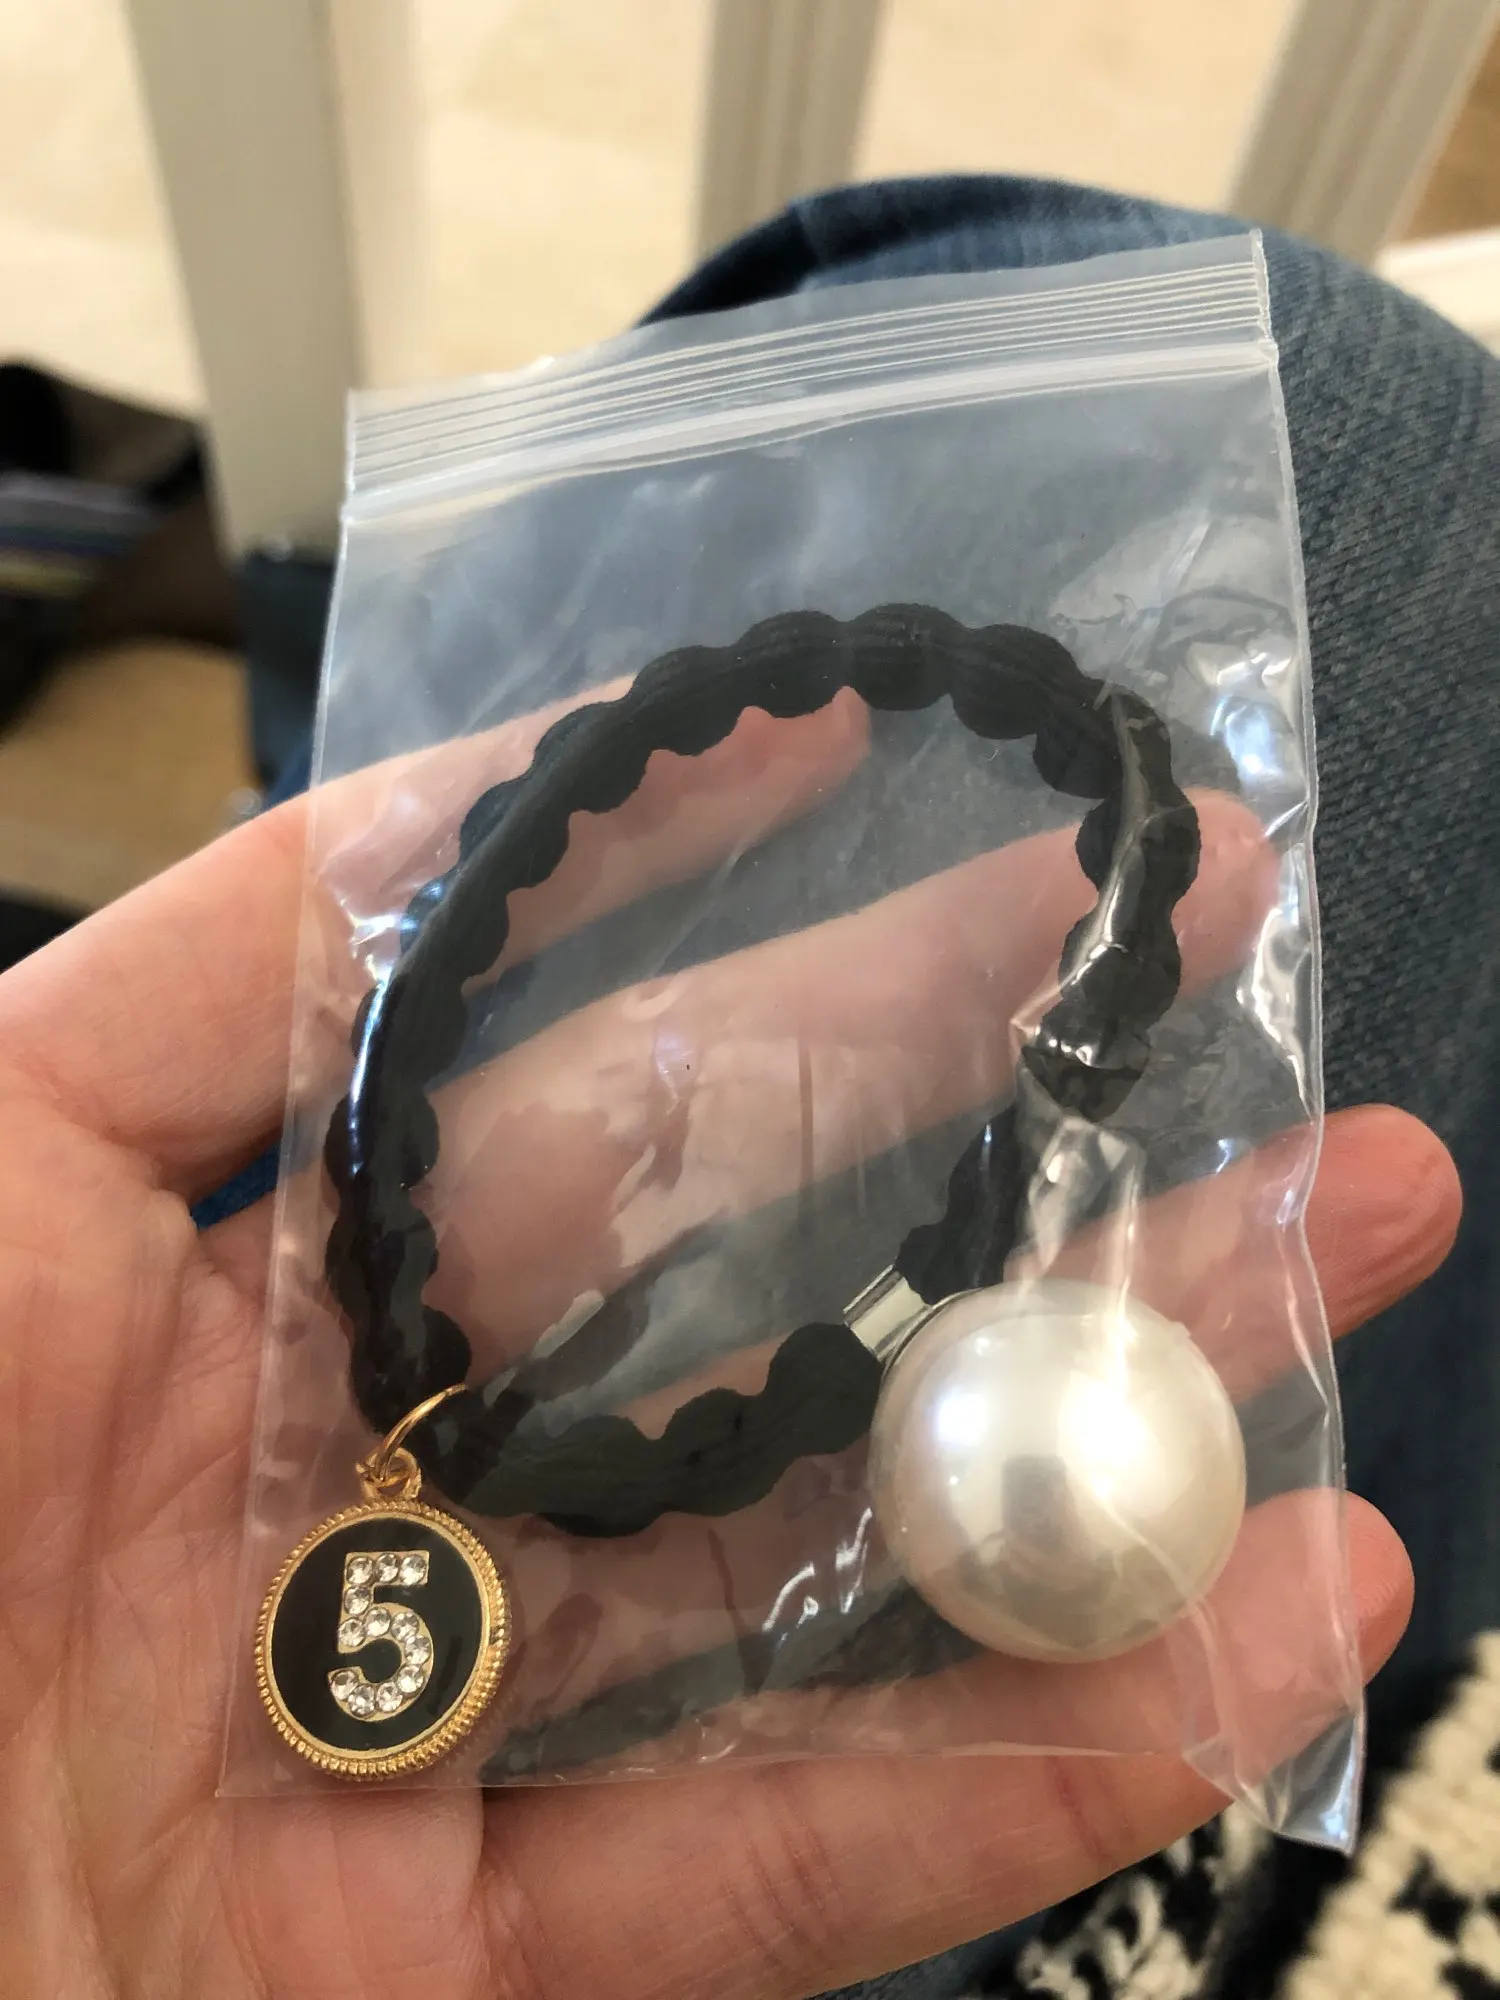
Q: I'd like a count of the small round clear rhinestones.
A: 12